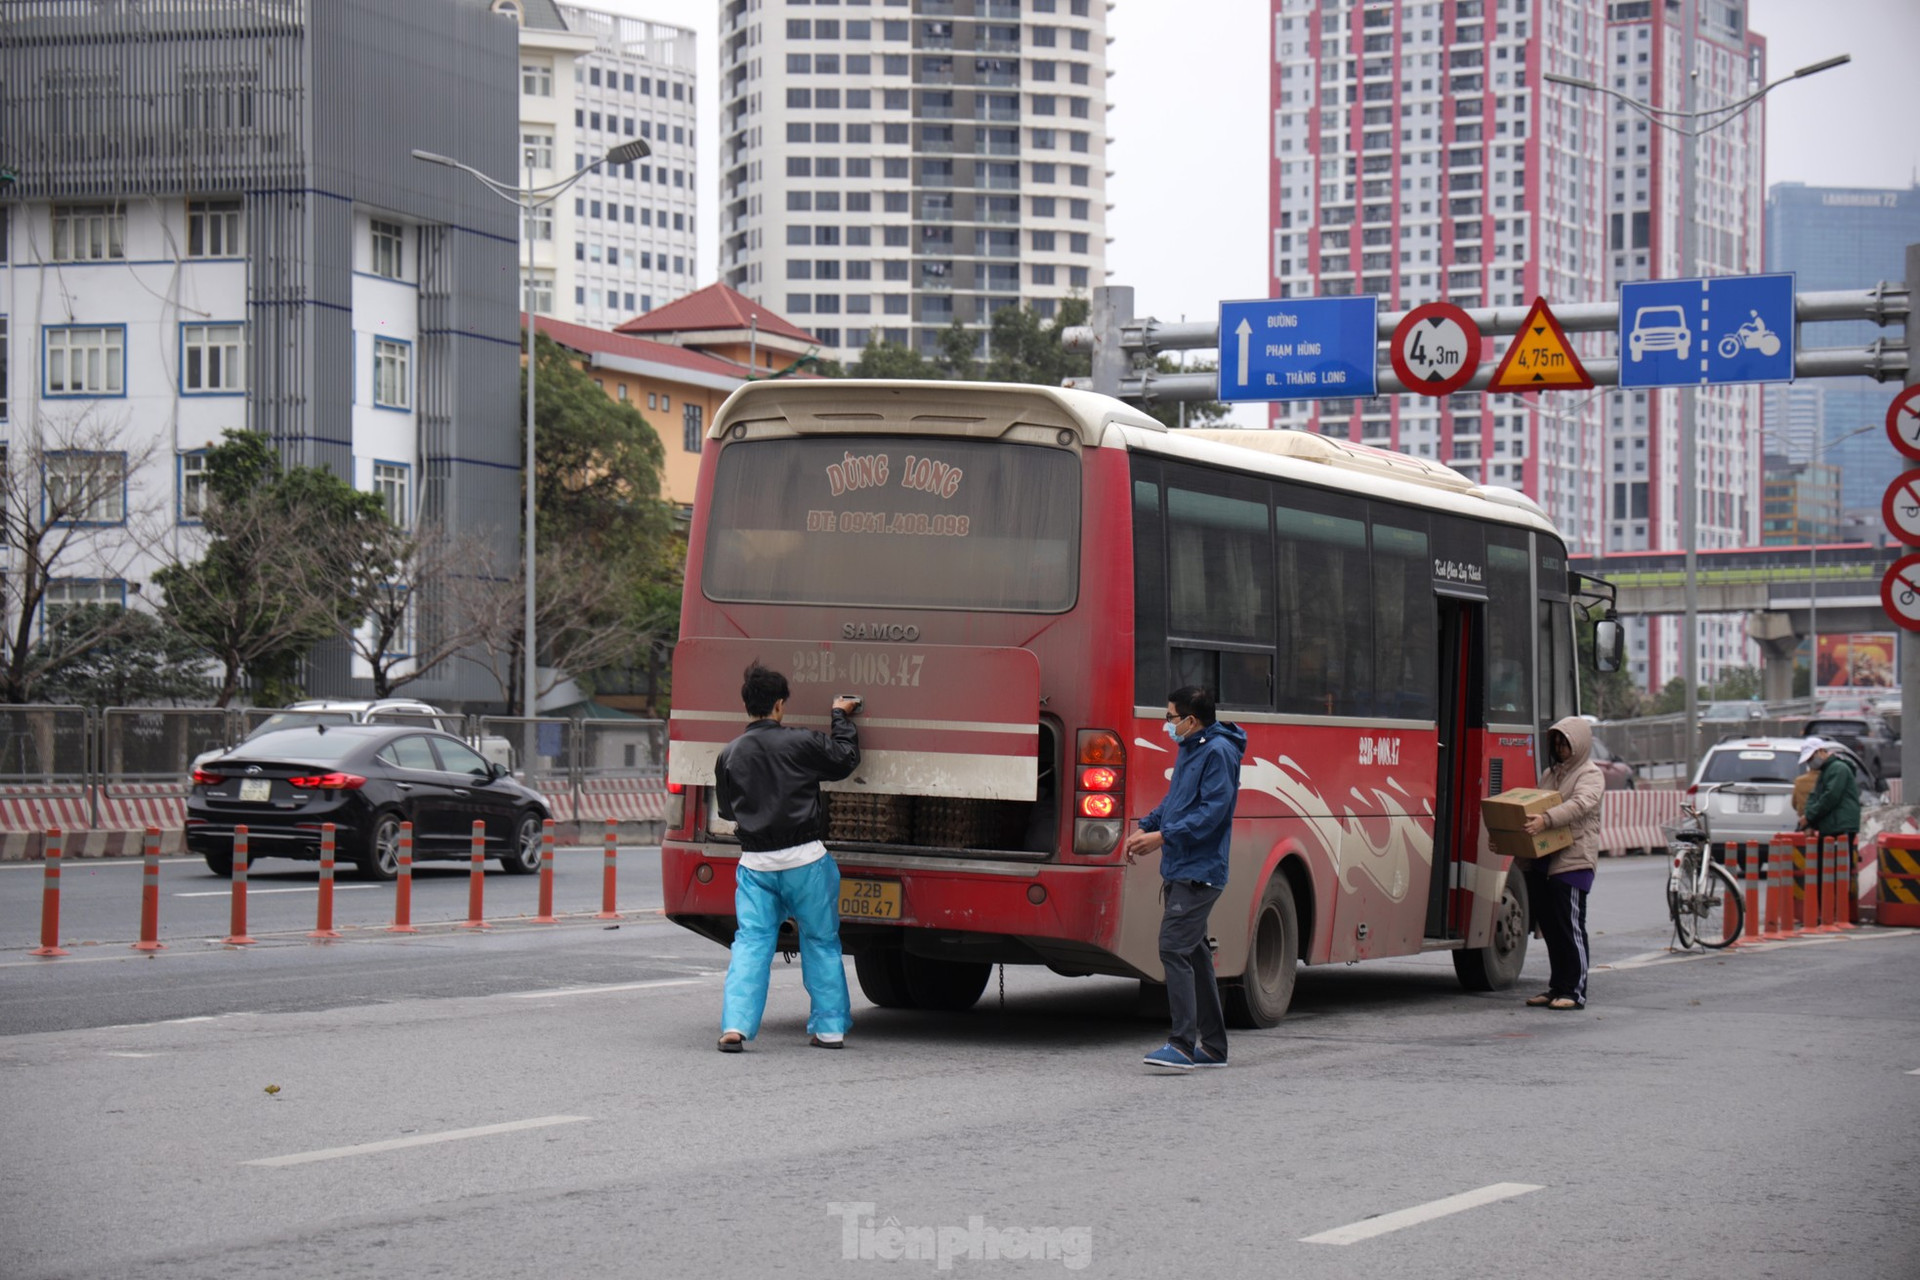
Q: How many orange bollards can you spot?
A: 15